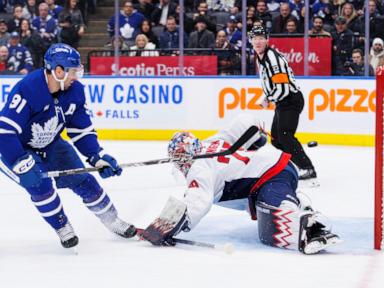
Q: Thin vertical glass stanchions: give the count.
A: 5